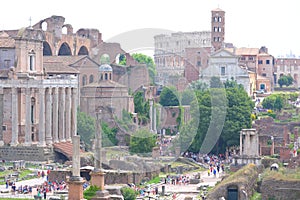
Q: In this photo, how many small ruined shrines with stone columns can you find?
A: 1